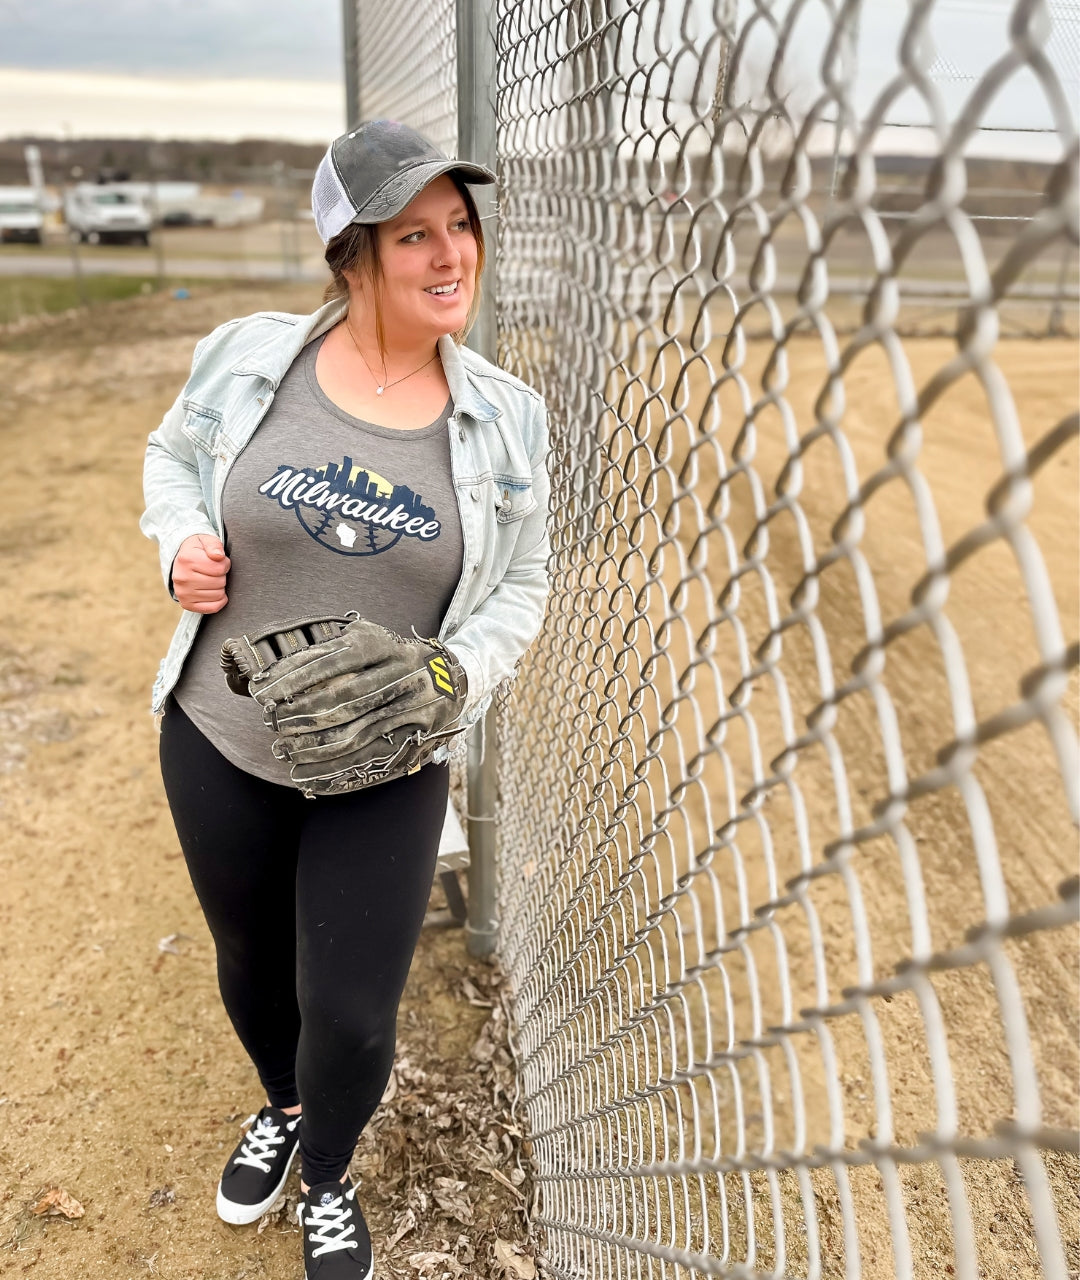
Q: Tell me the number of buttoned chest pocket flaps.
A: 2